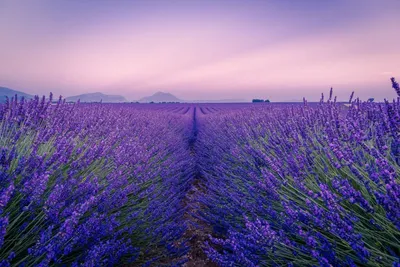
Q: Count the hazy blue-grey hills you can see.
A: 3